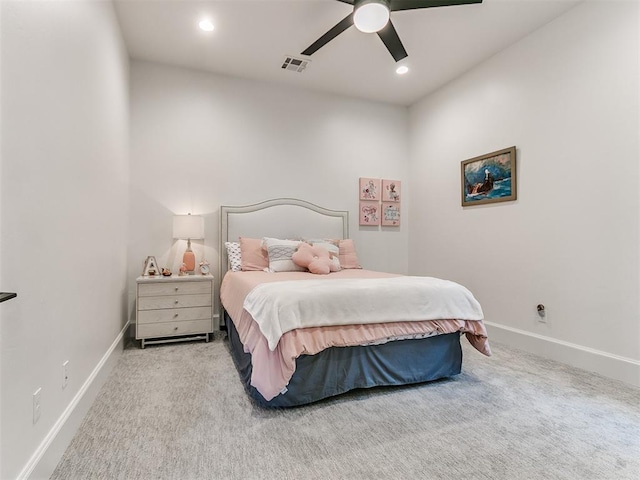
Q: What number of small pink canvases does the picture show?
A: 4